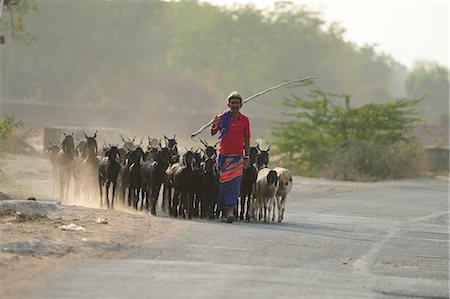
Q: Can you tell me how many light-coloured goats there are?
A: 2